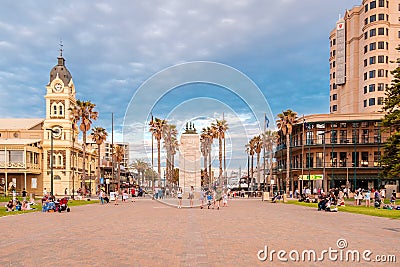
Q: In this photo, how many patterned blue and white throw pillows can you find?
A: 0